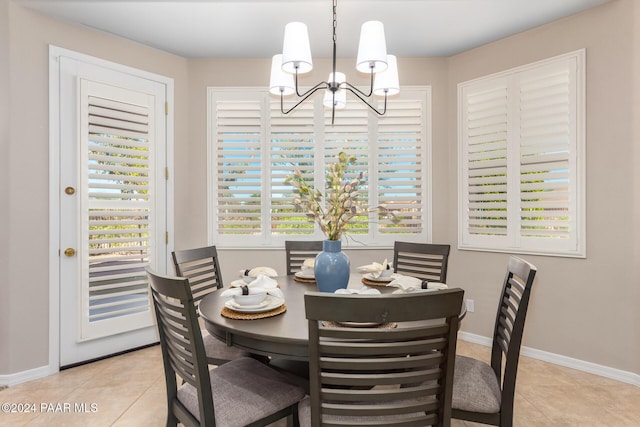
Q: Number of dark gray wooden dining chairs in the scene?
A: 6